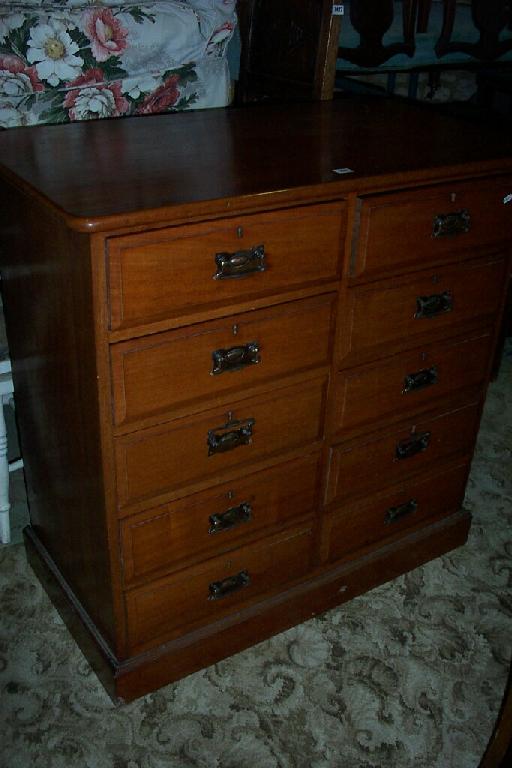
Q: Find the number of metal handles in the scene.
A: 10